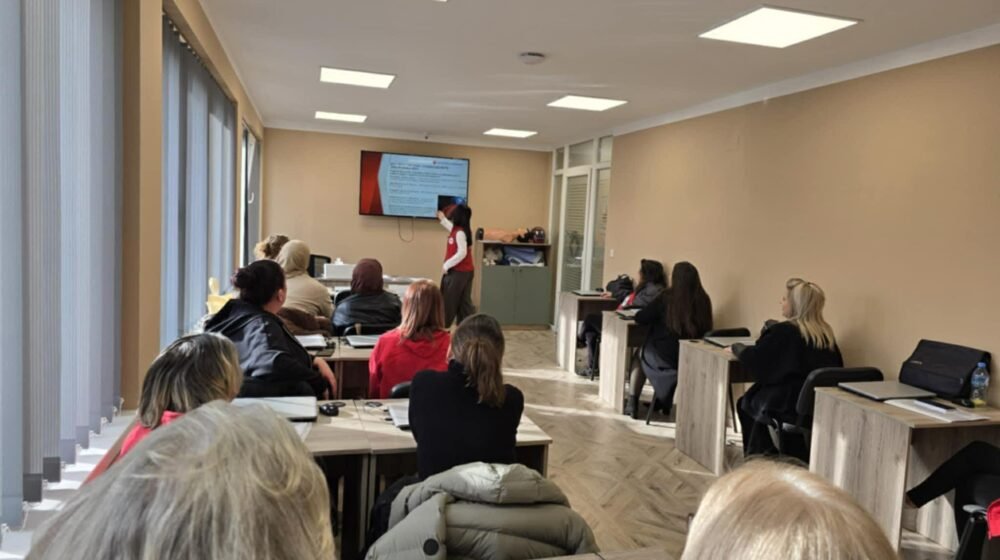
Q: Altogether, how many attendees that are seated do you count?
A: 13